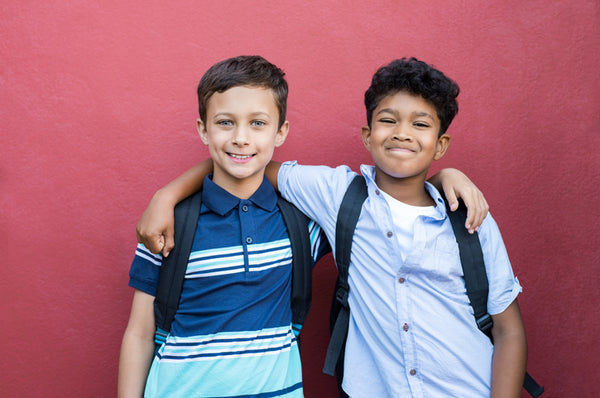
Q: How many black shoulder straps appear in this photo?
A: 4